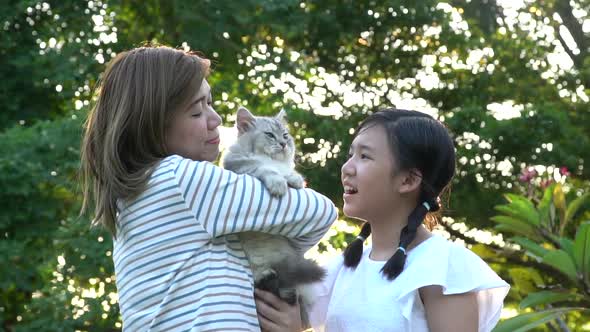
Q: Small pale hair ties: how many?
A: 3